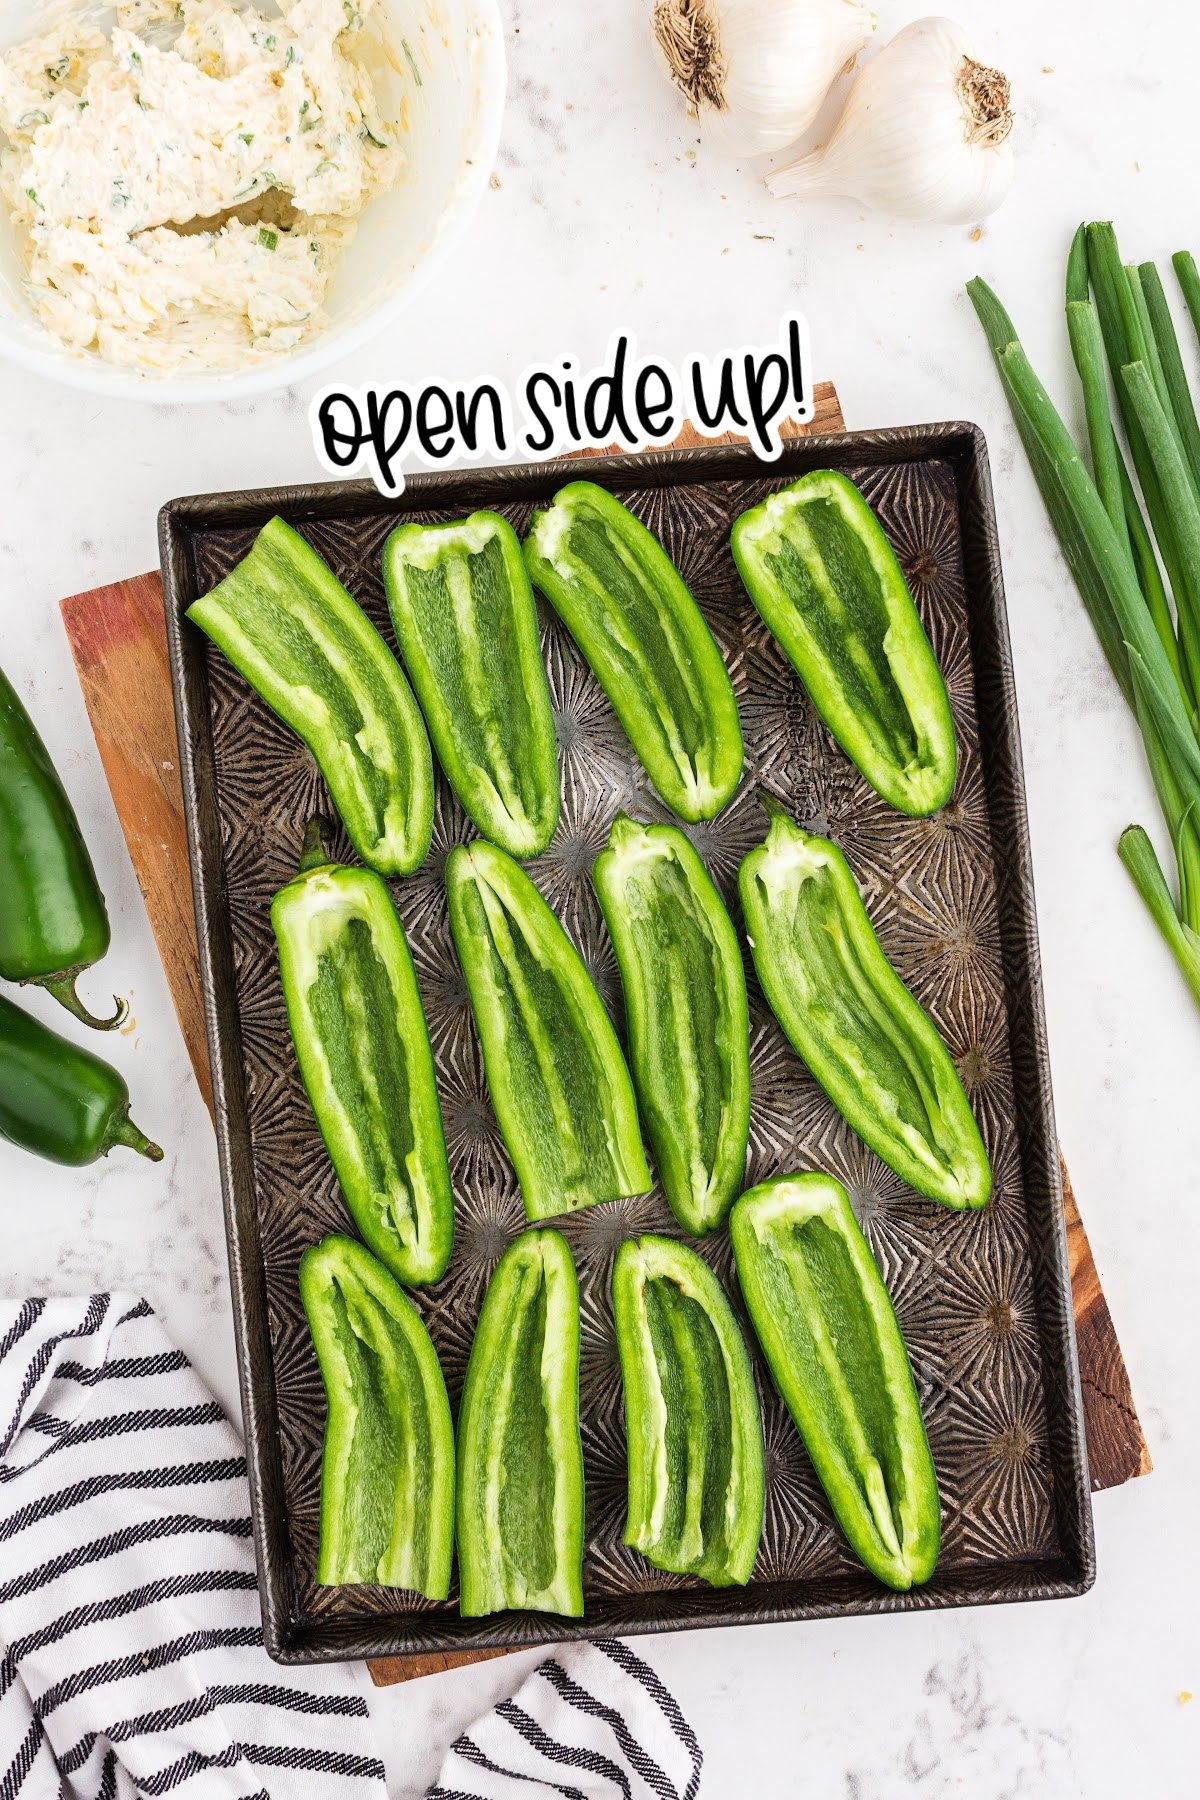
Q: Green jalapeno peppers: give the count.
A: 14